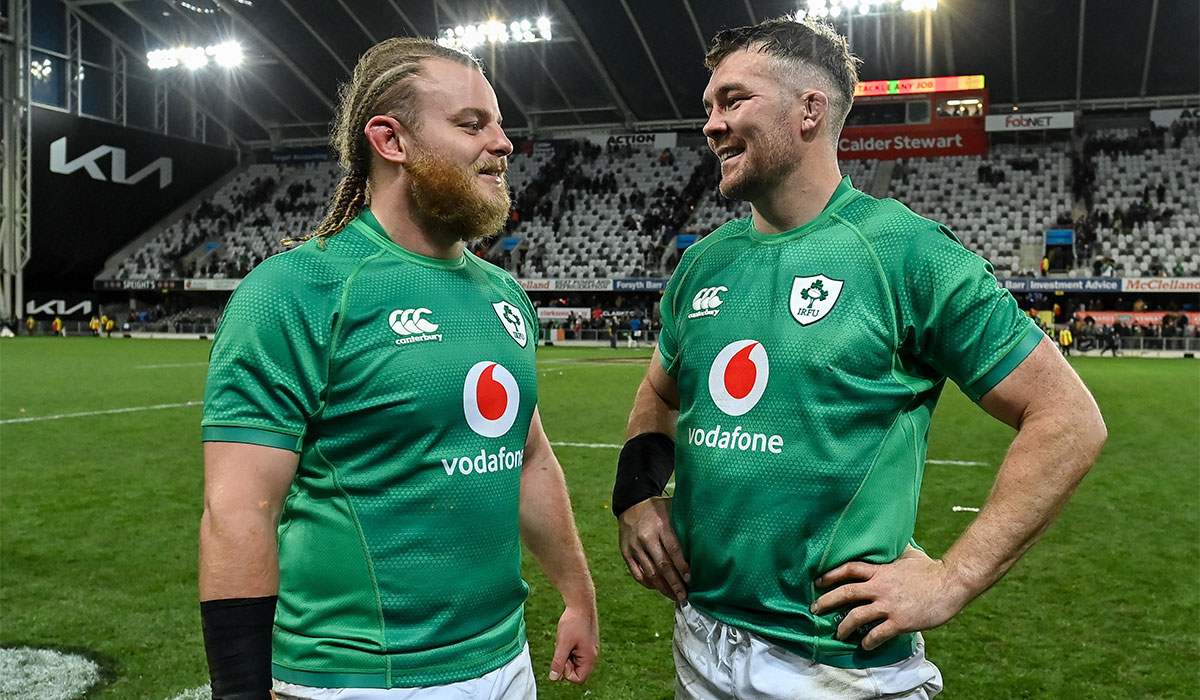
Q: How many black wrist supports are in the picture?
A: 2